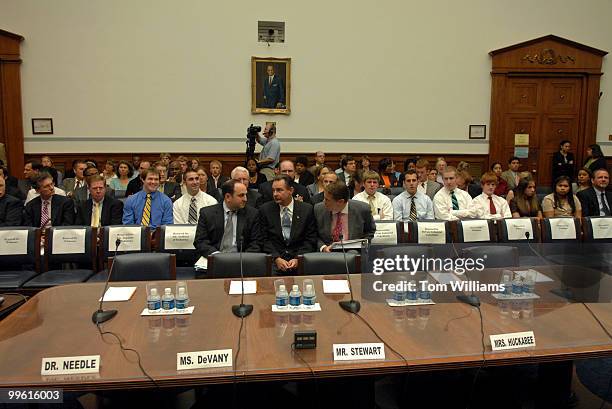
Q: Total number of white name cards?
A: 4